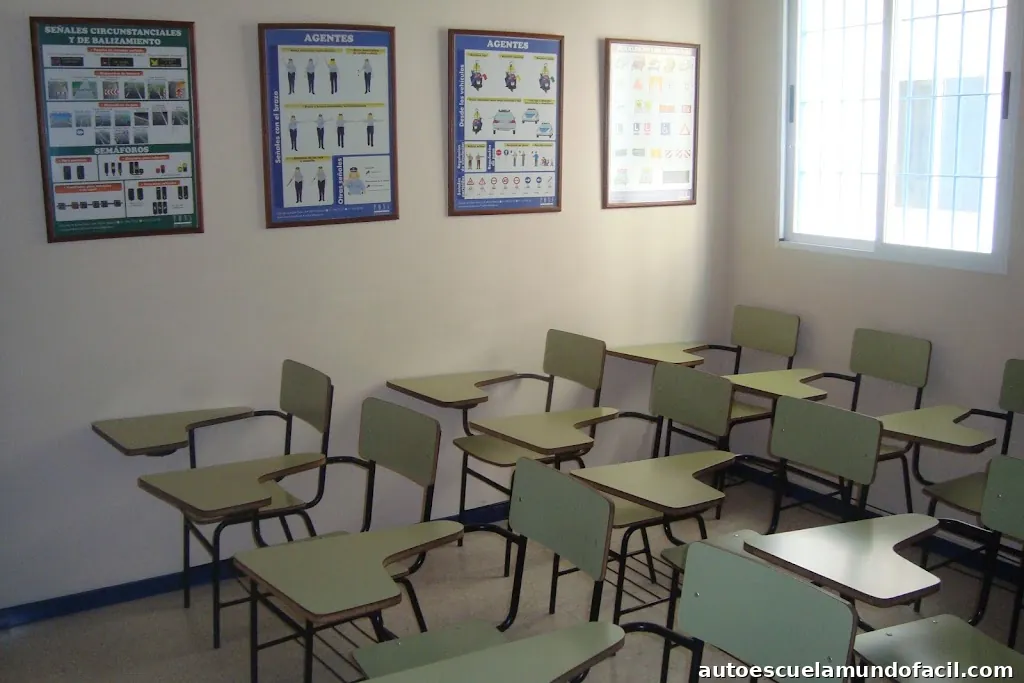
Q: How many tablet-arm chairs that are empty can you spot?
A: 11